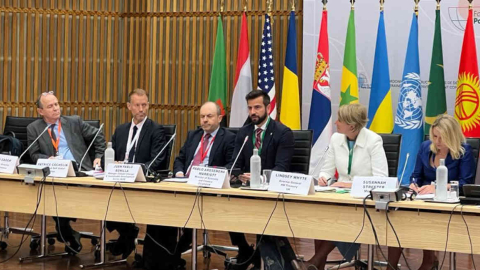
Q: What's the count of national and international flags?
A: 10